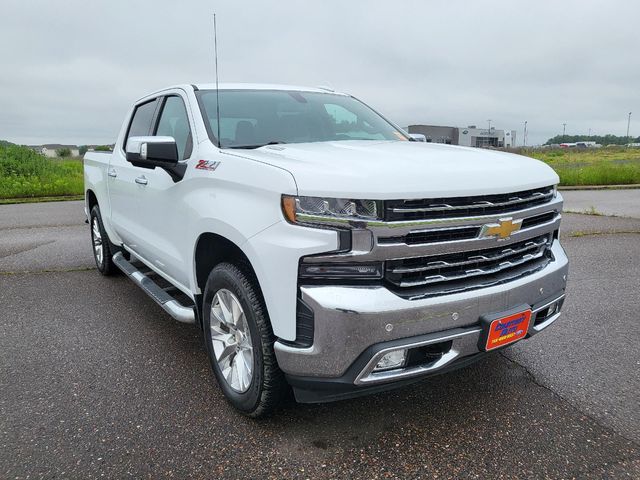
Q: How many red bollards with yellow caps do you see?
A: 0